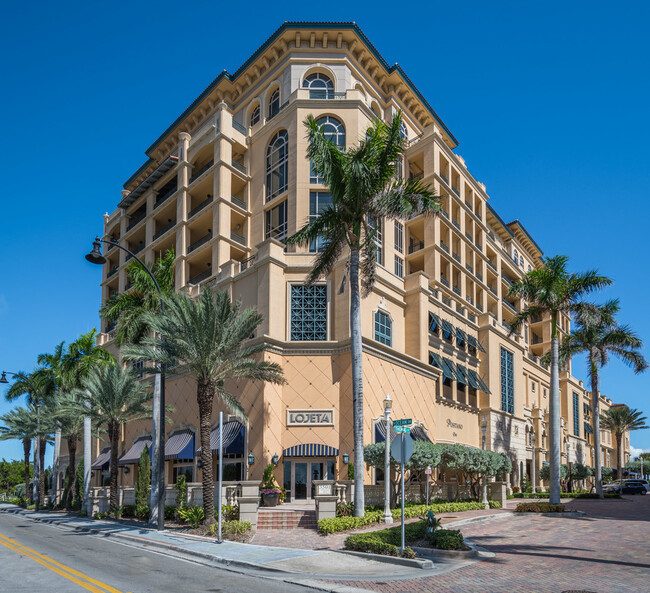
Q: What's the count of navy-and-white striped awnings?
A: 7